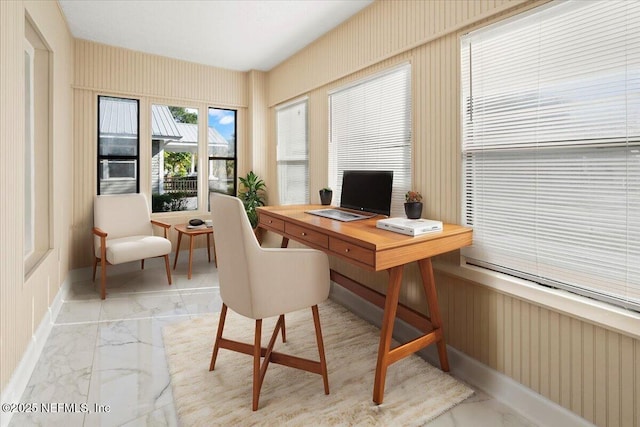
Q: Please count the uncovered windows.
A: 3